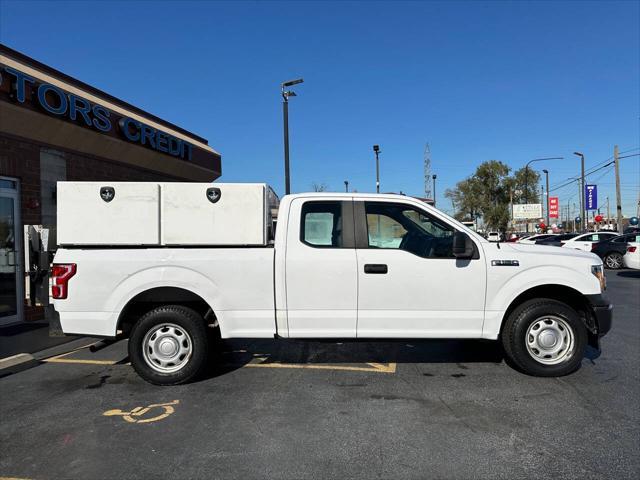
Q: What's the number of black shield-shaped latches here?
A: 2